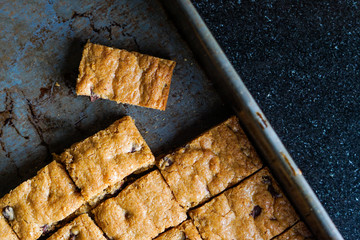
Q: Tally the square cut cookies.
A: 10